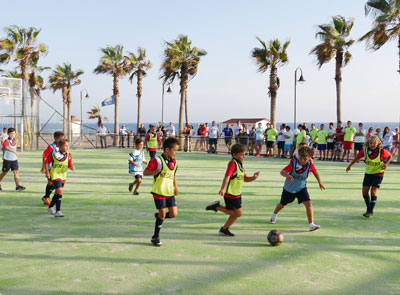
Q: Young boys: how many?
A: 9